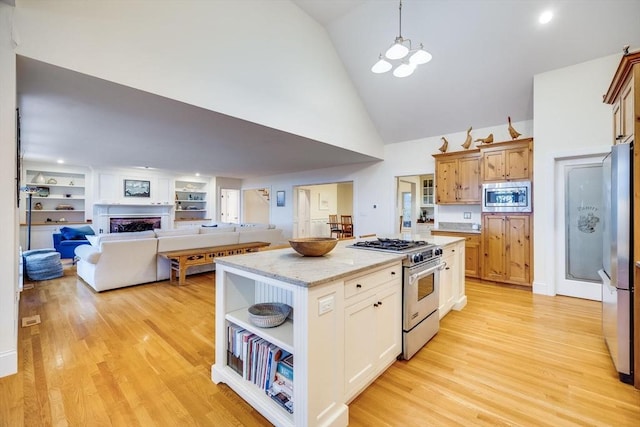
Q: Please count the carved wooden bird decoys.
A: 4